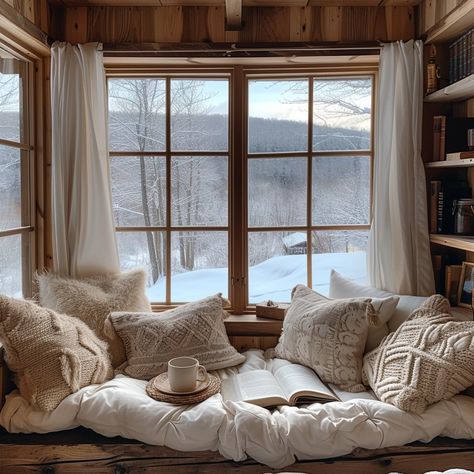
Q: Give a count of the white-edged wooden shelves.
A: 3